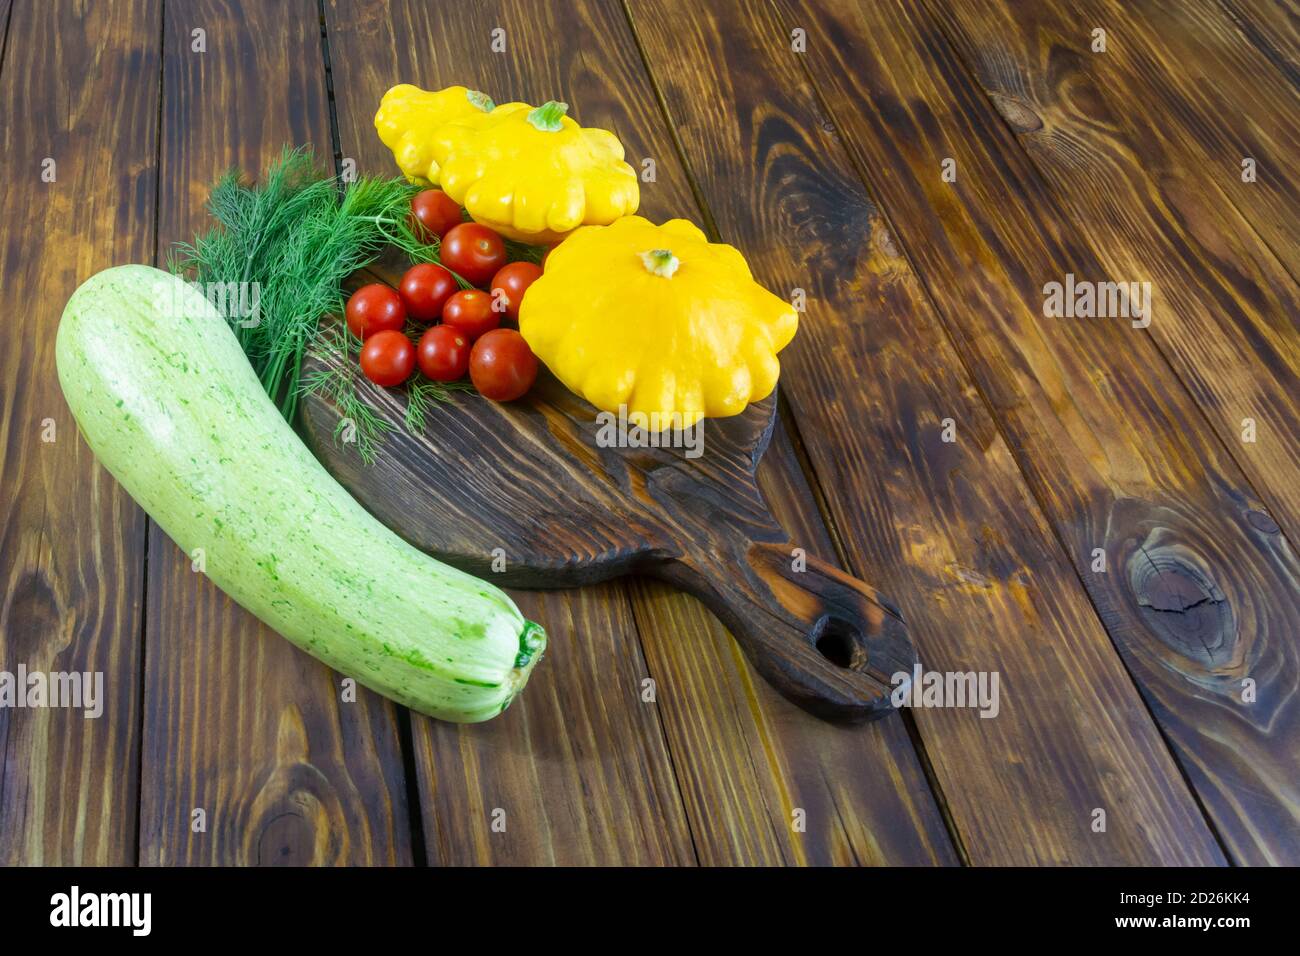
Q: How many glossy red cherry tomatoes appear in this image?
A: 9